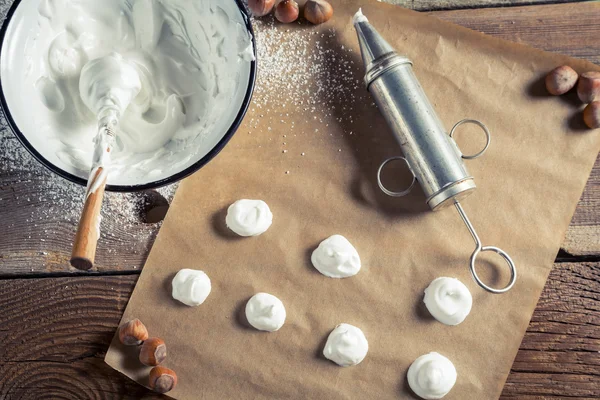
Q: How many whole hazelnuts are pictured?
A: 9